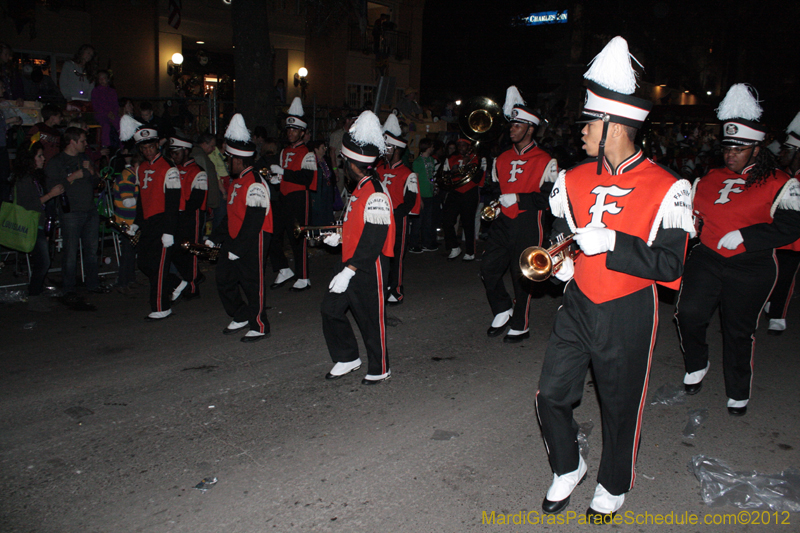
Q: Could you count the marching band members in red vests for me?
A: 11